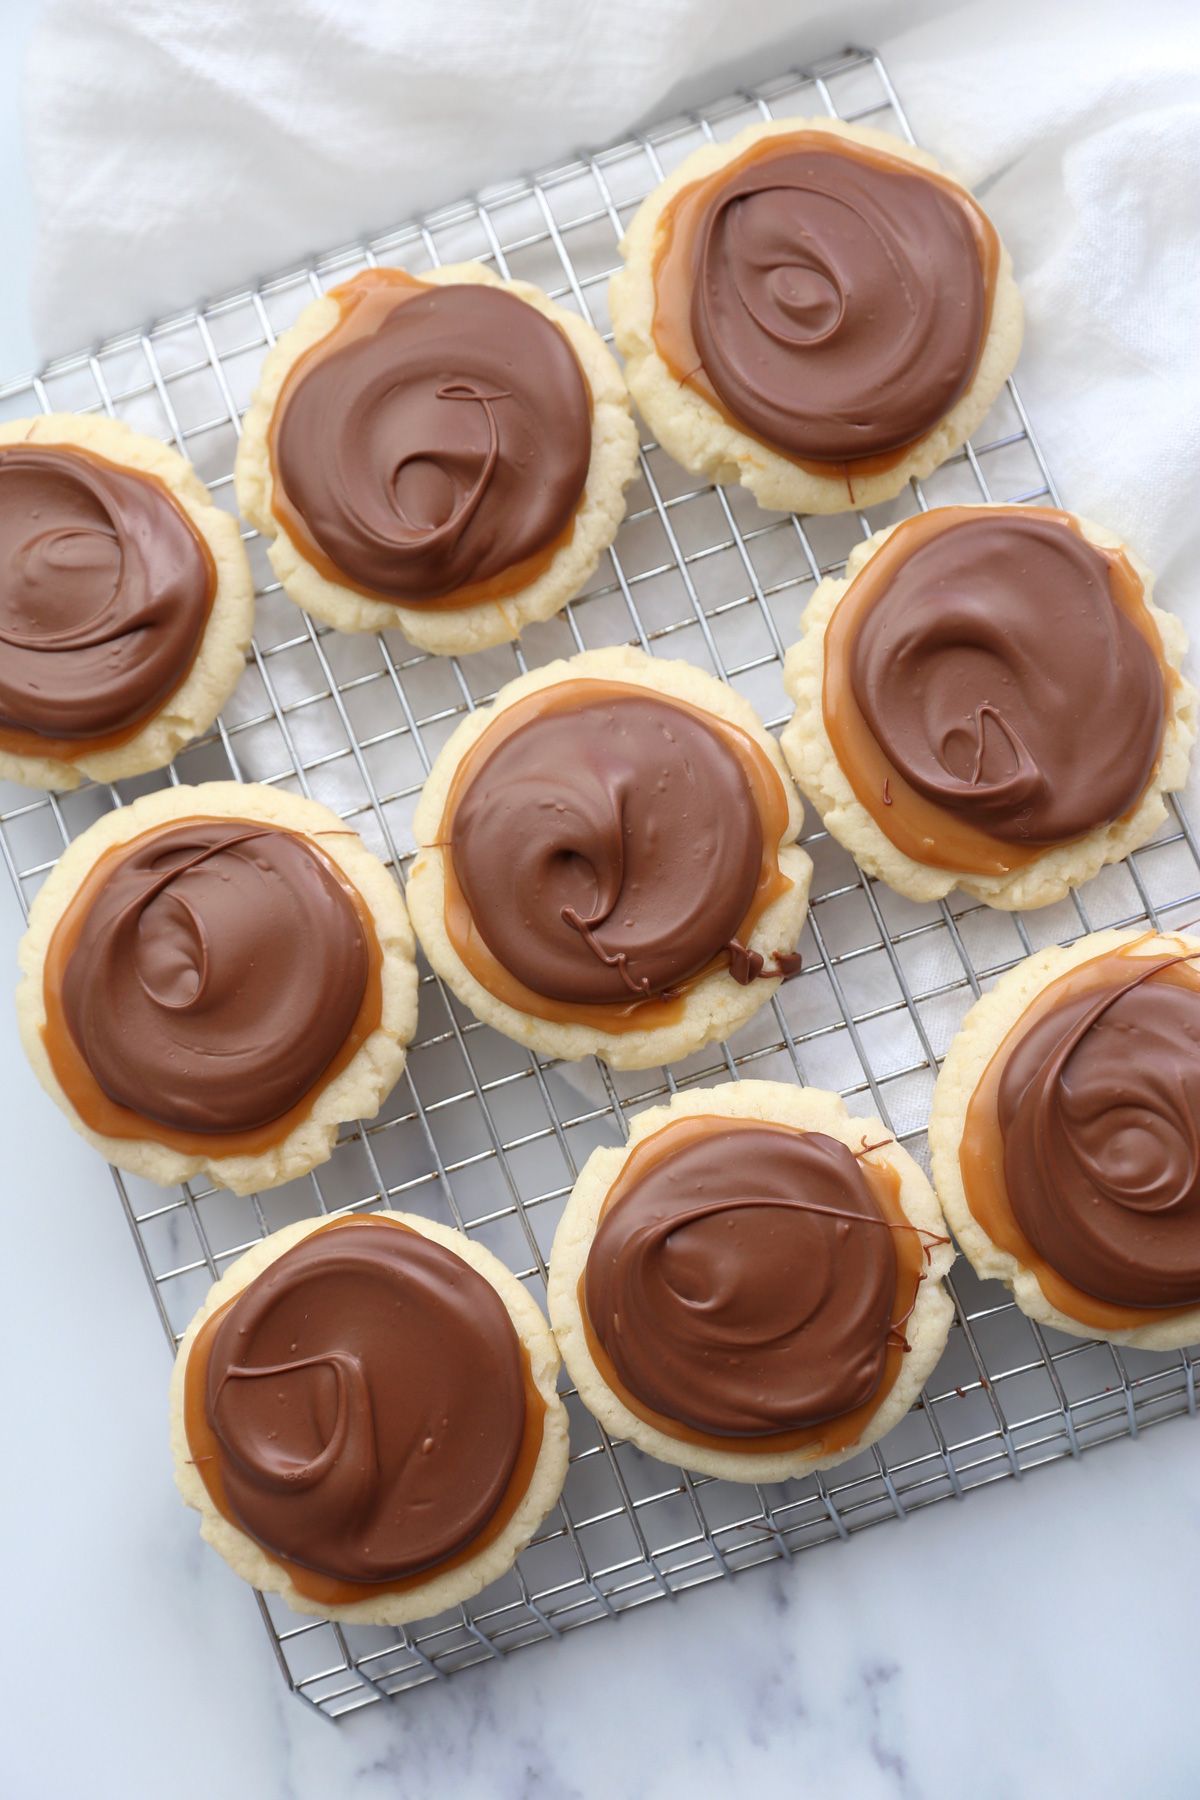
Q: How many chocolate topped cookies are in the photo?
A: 9